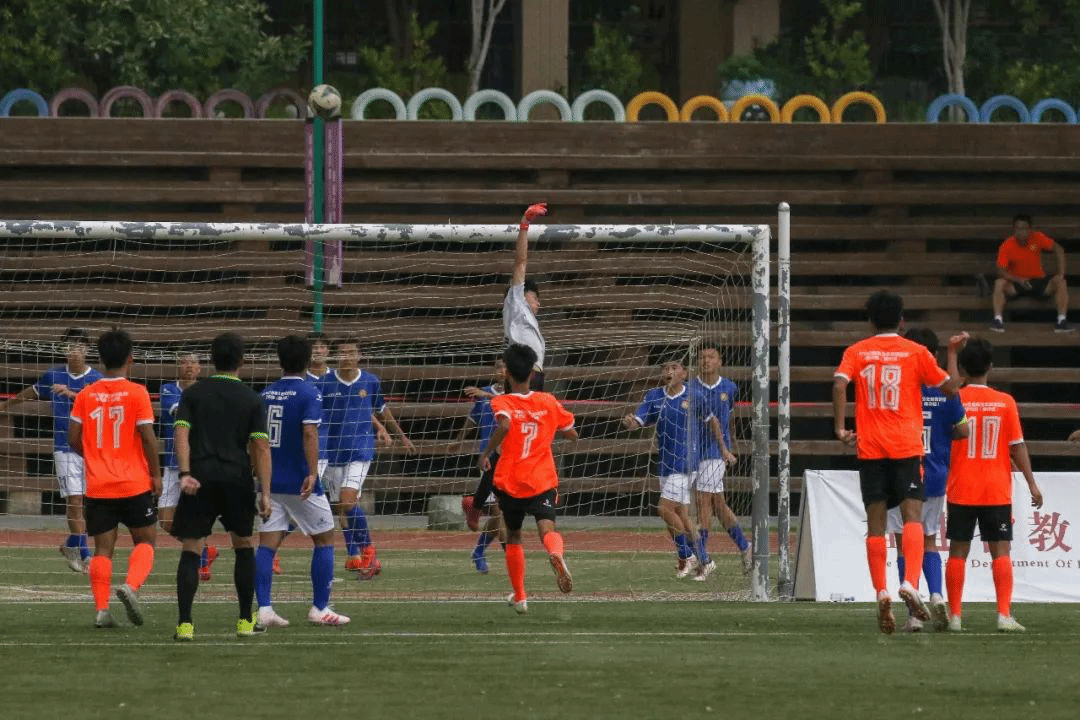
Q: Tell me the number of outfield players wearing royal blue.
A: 9